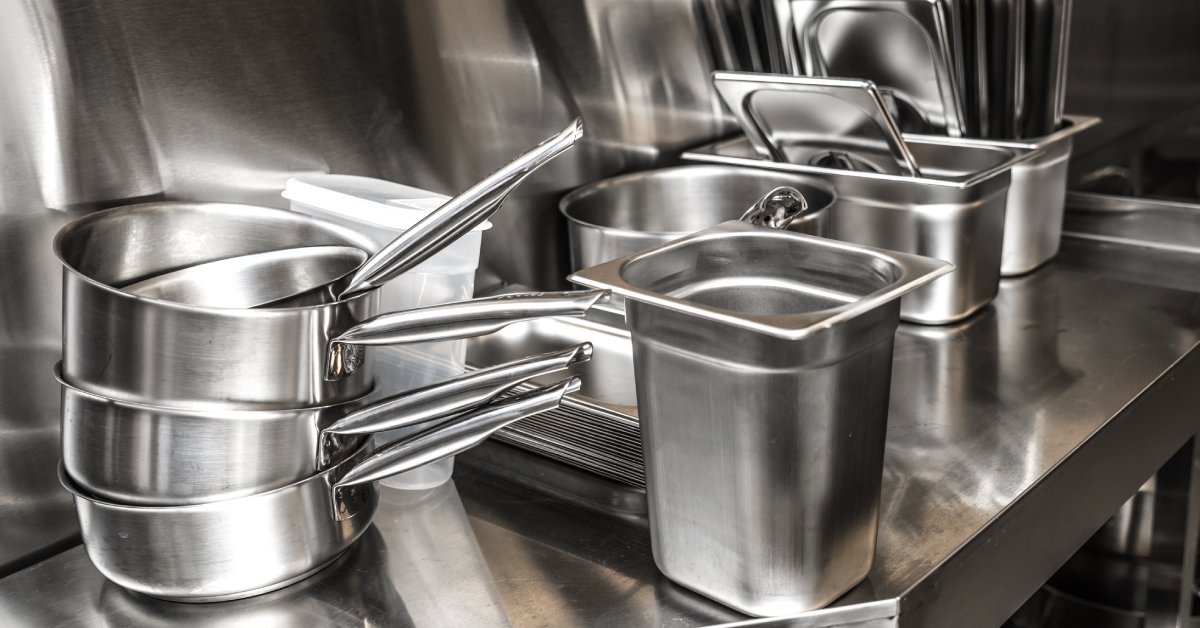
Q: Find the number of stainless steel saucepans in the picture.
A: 5